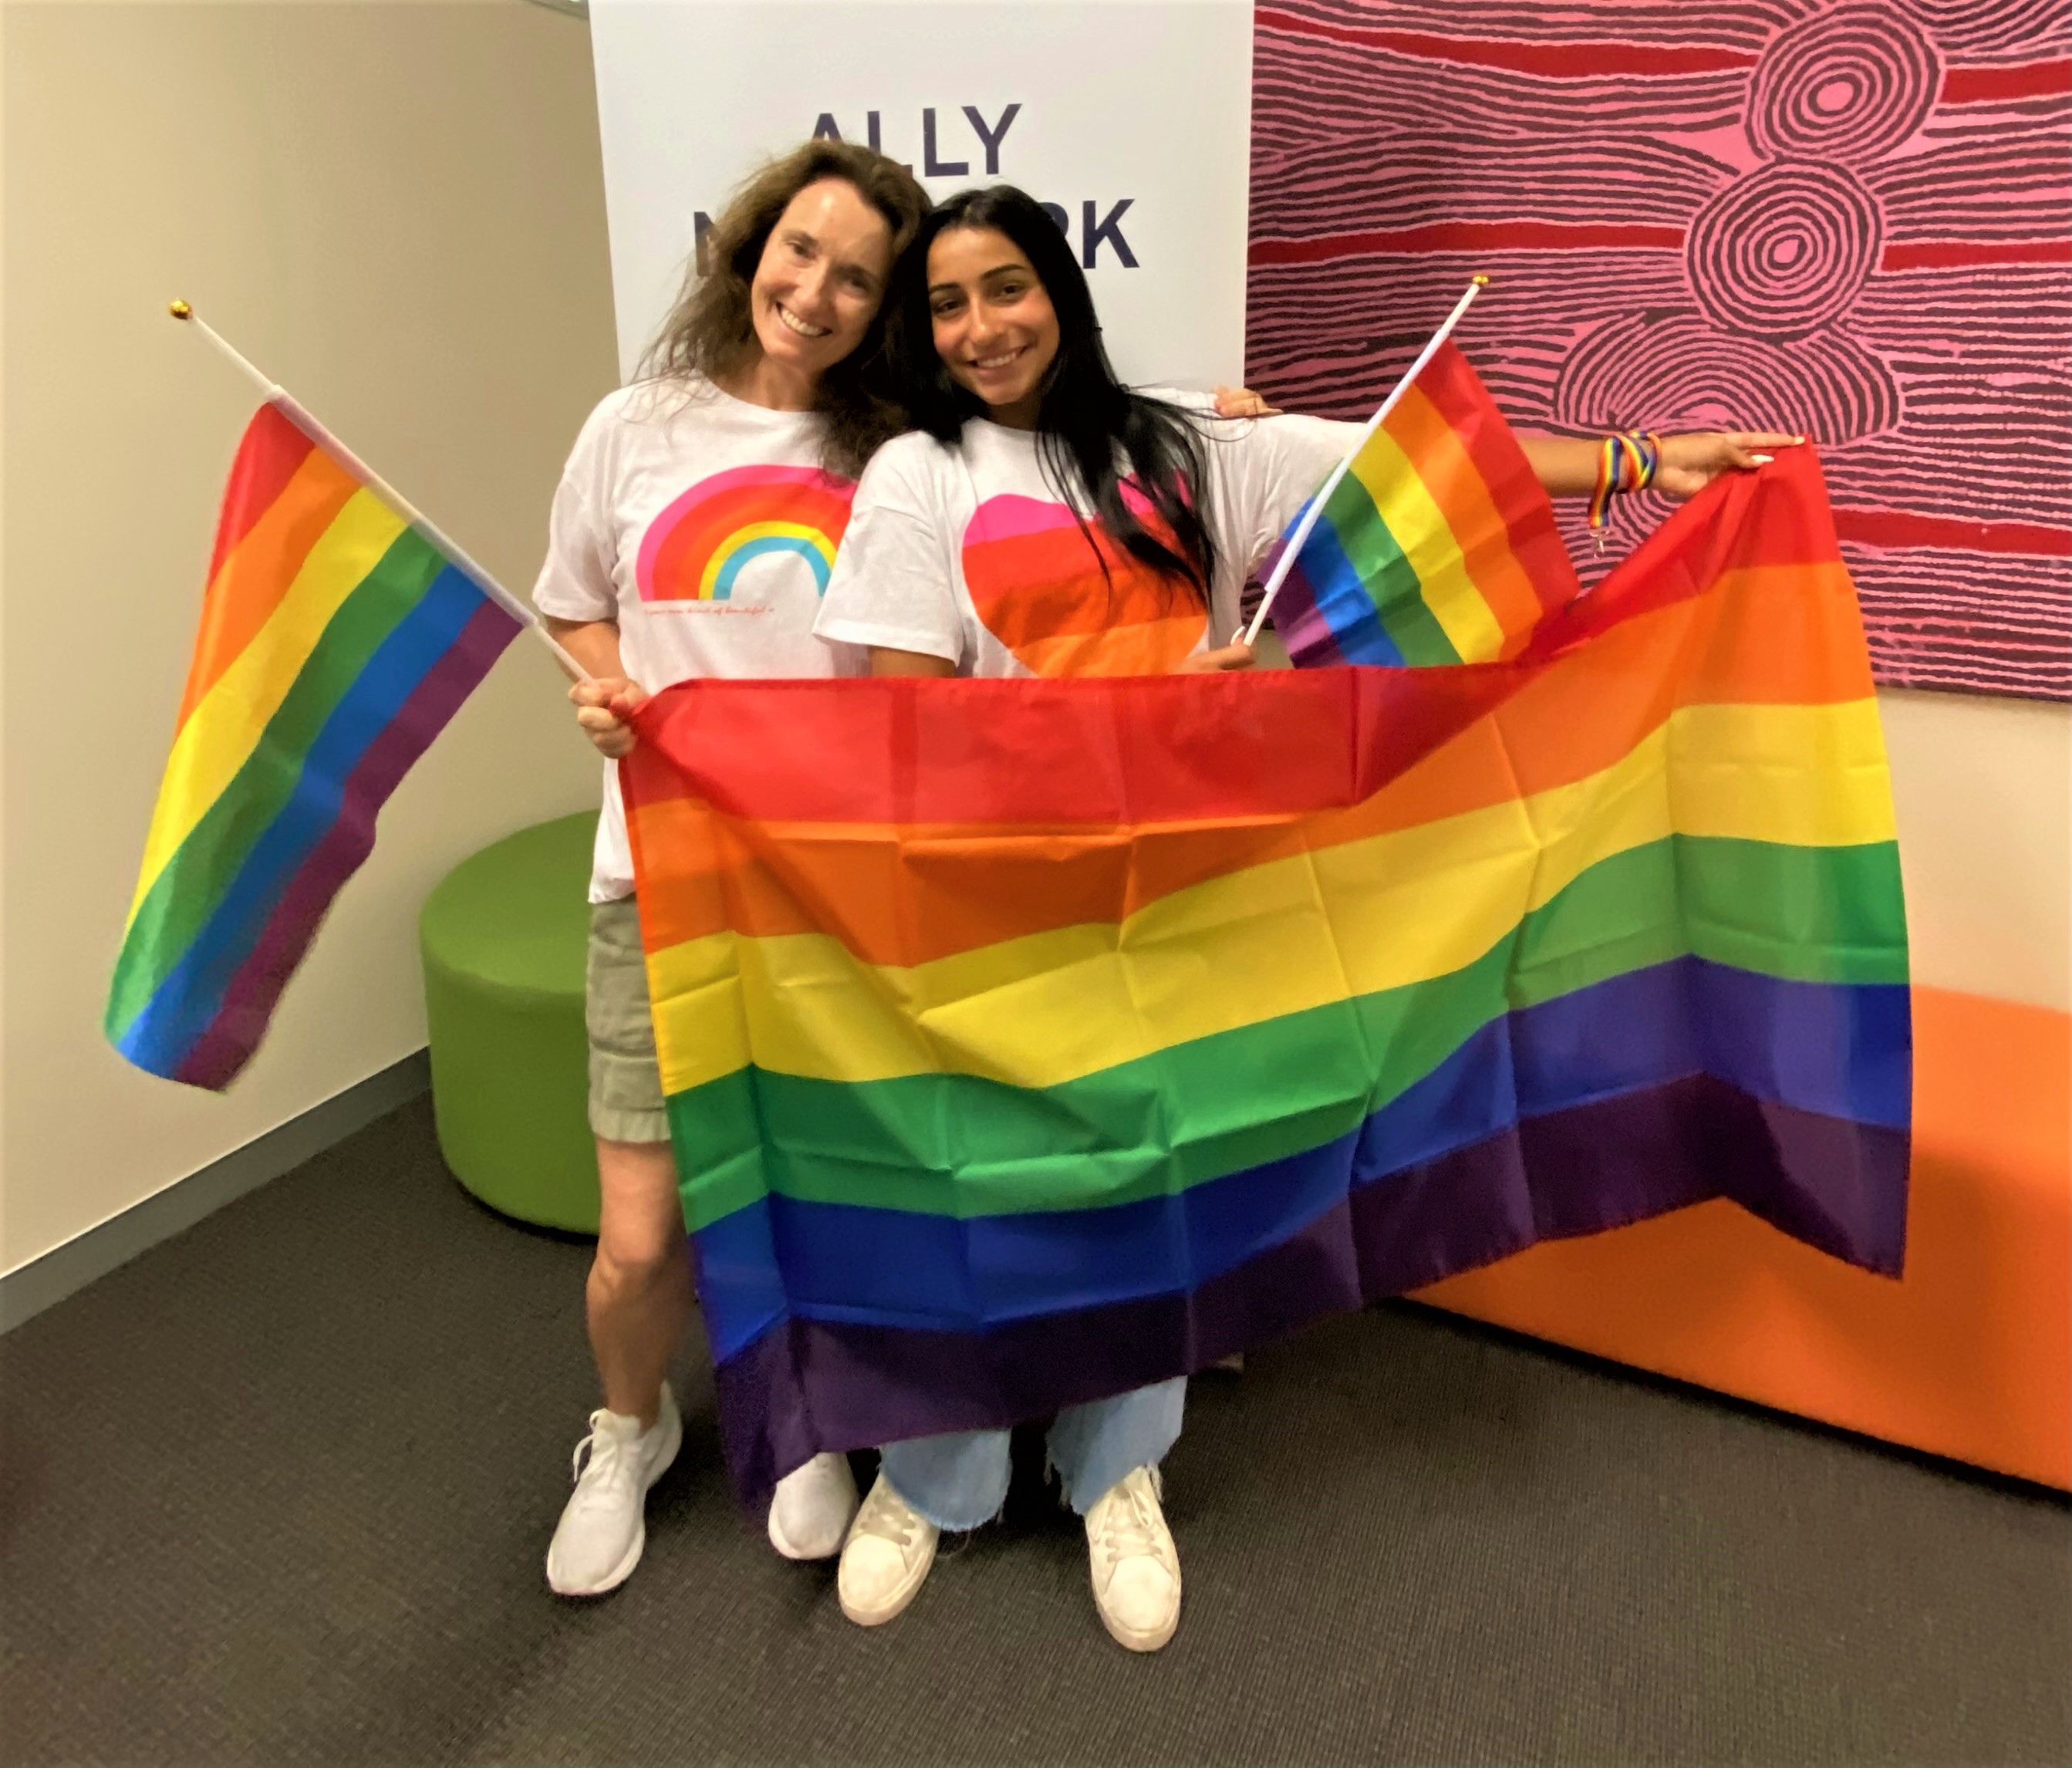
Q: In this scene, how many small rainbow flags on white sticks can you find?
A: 2